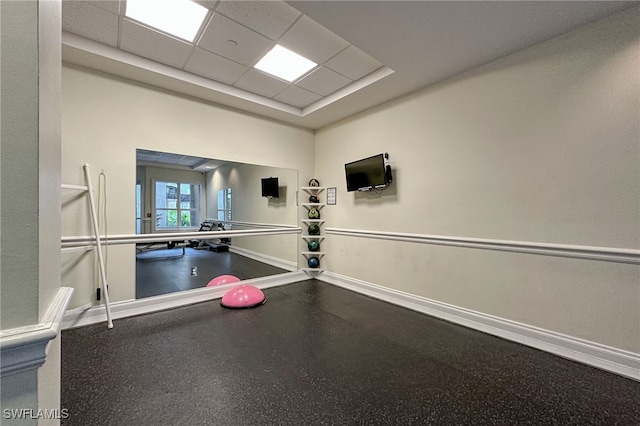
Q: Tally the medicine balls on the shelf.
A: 6